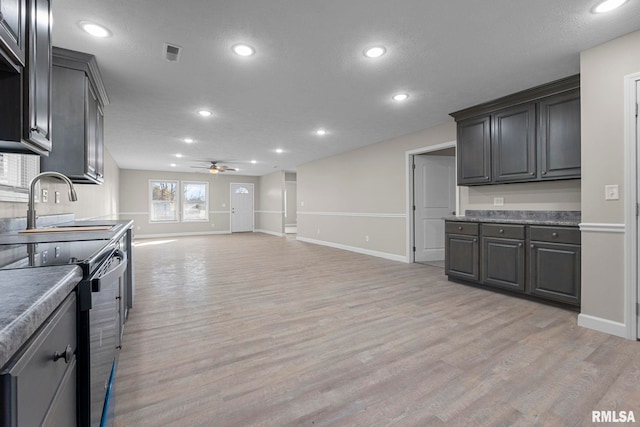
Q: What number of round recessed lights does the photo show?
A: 13